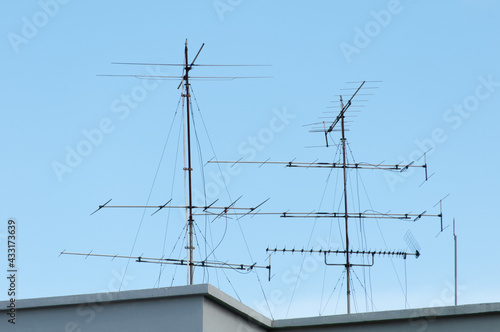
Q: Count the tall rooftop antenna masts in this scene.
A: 2